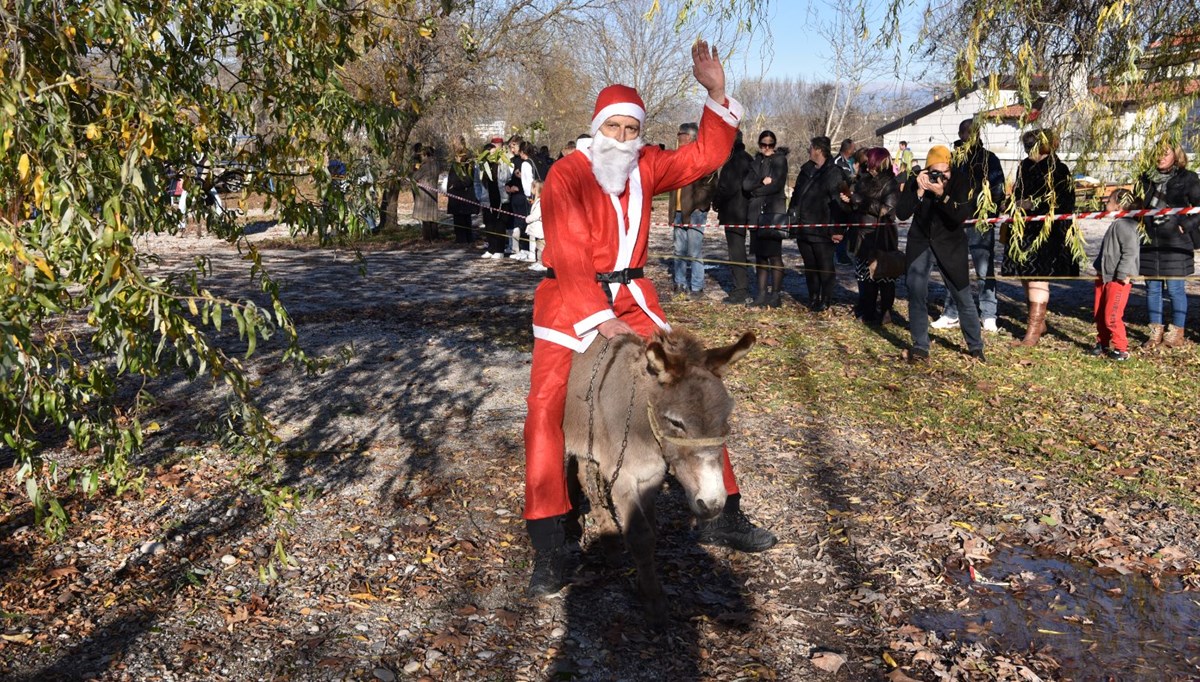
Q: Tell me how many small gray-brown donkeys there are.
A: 1